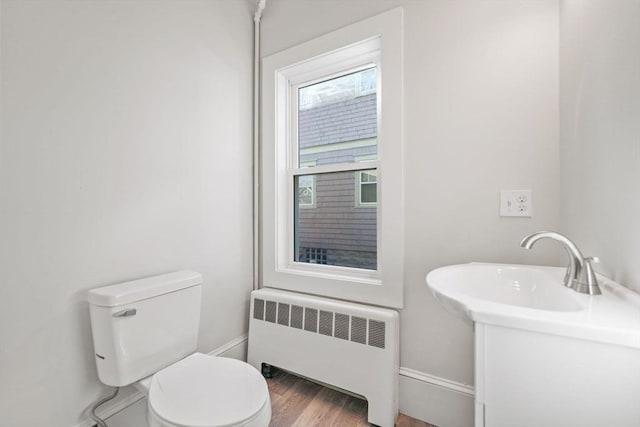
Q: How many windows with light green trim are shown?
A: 2